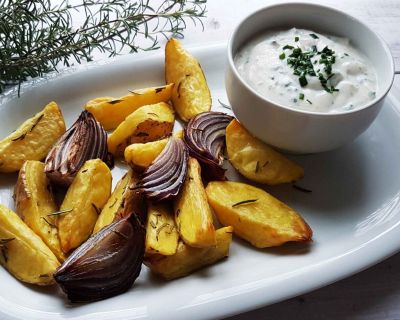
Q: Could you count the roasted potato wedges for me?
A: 14